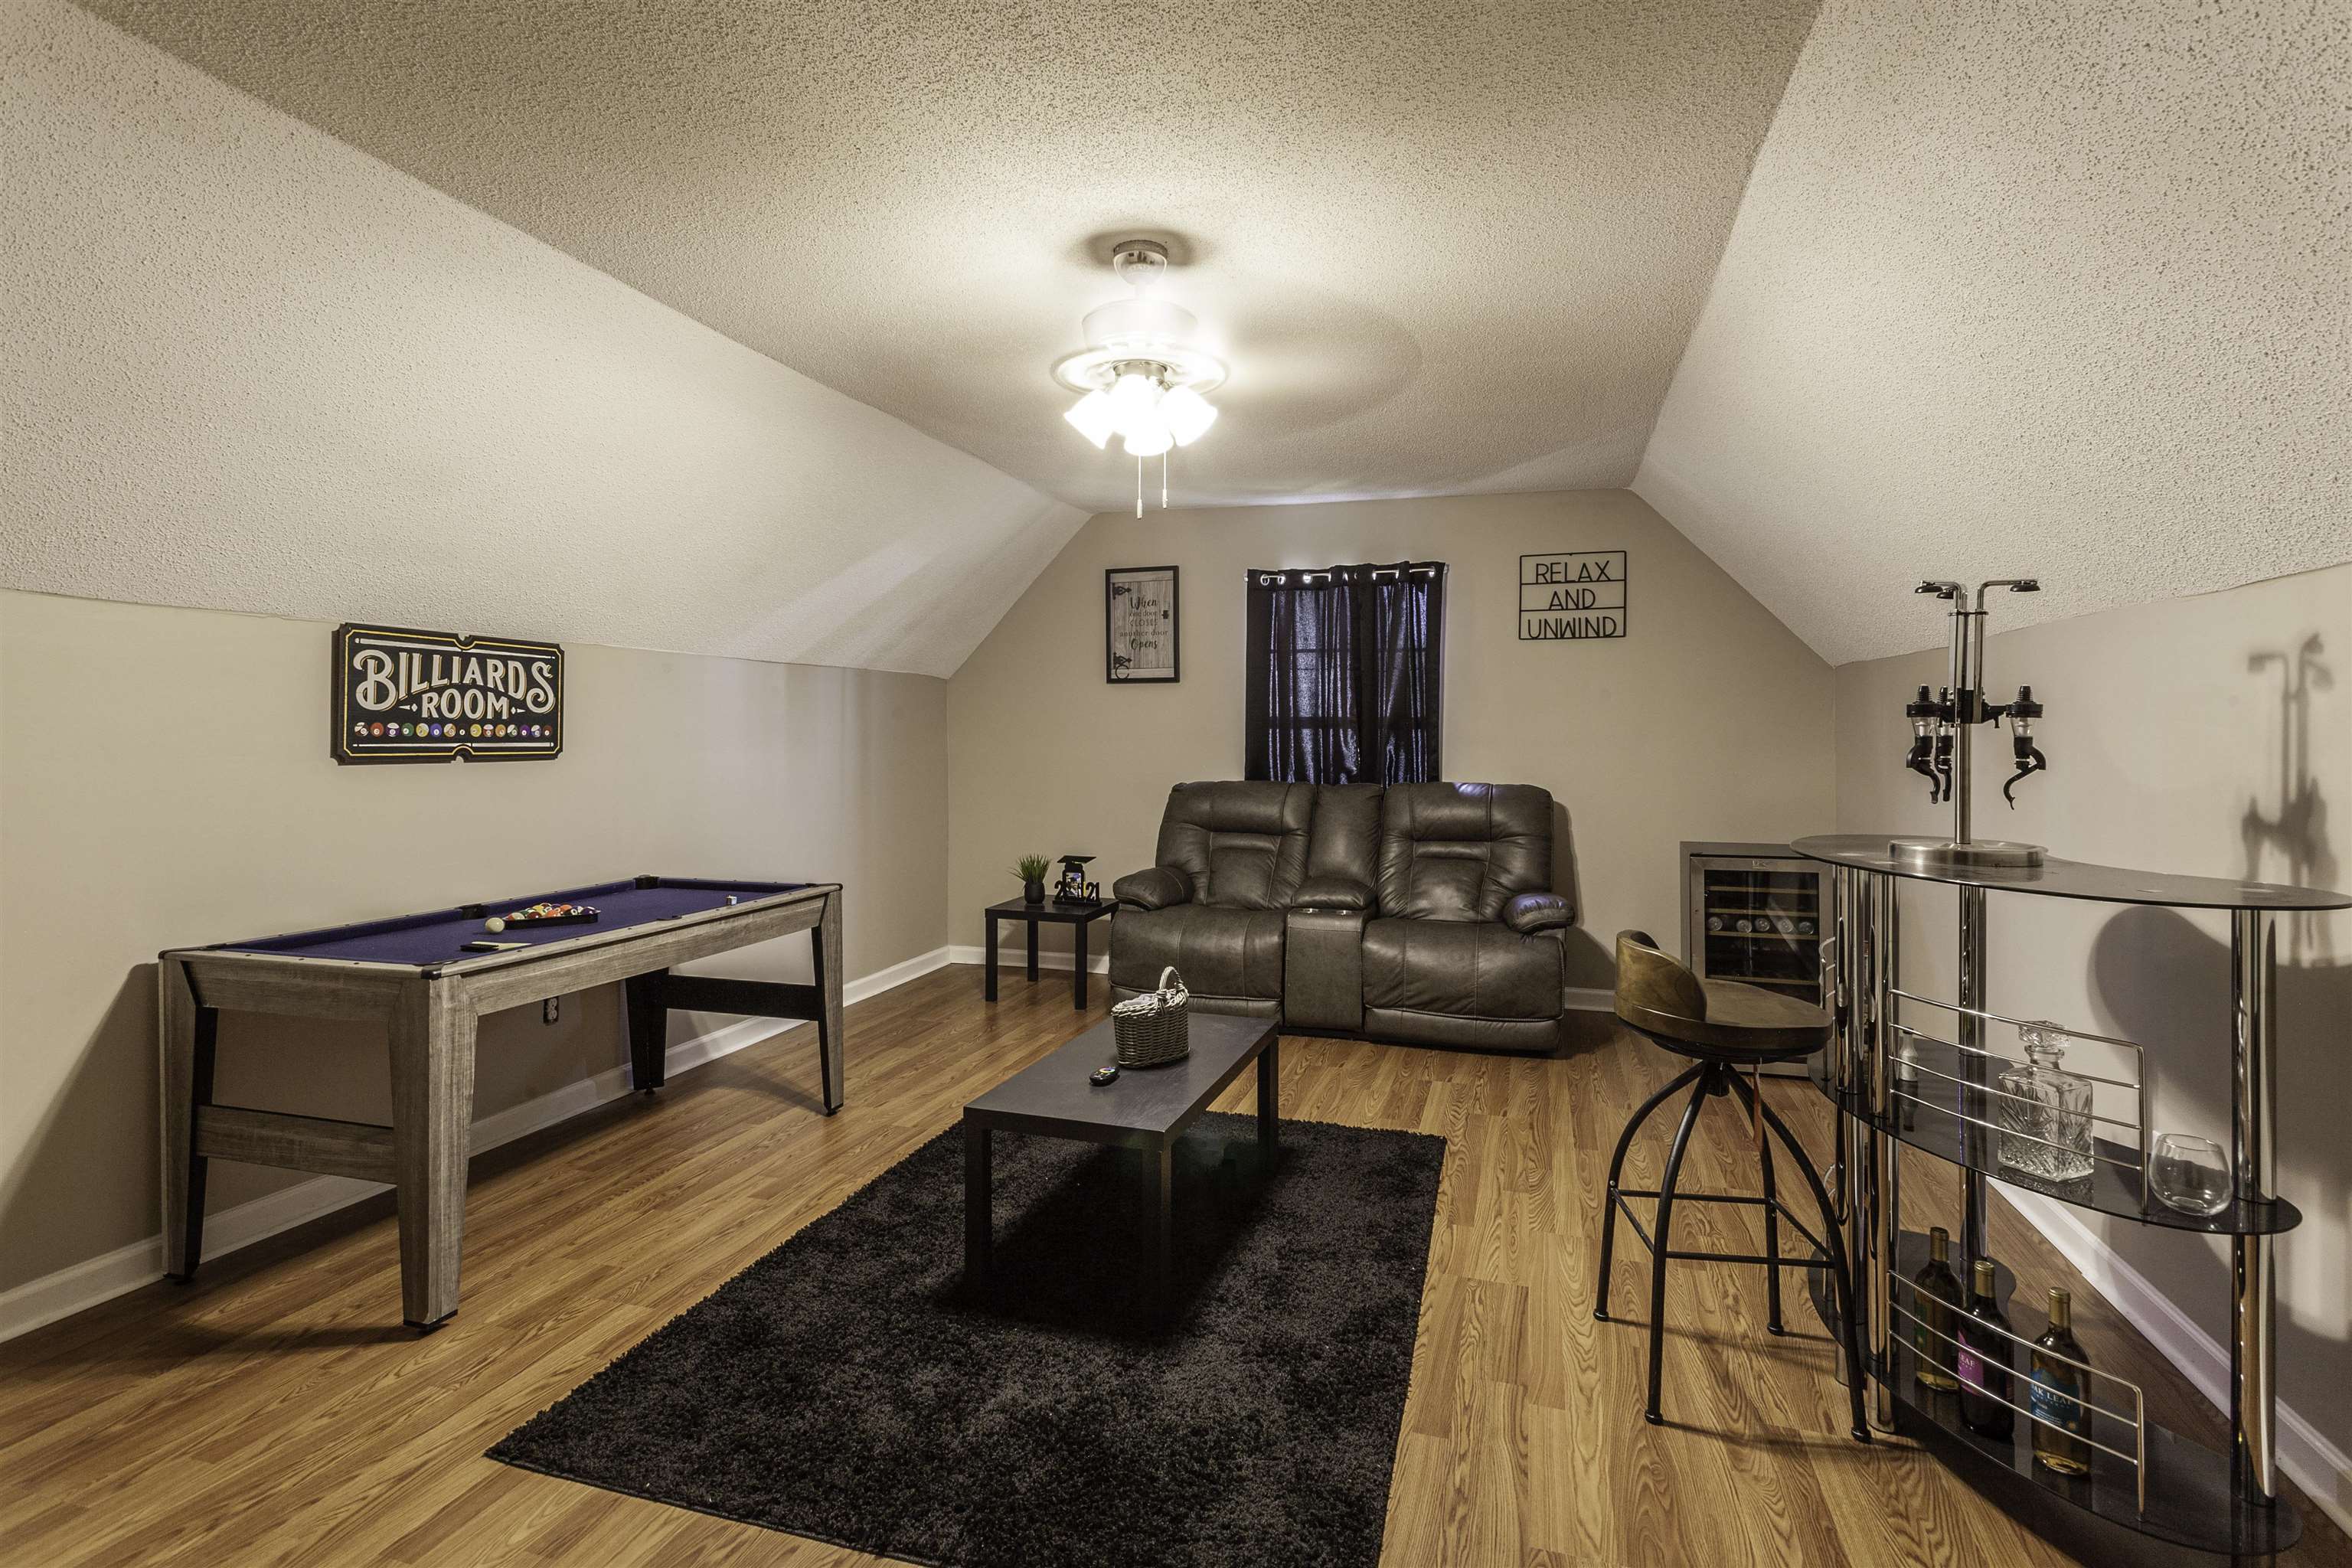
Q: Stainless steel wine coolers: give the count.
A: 1